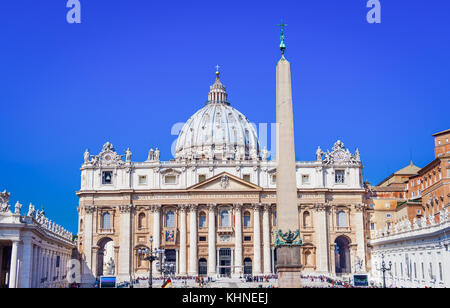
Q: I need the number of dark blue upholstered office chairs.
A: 0